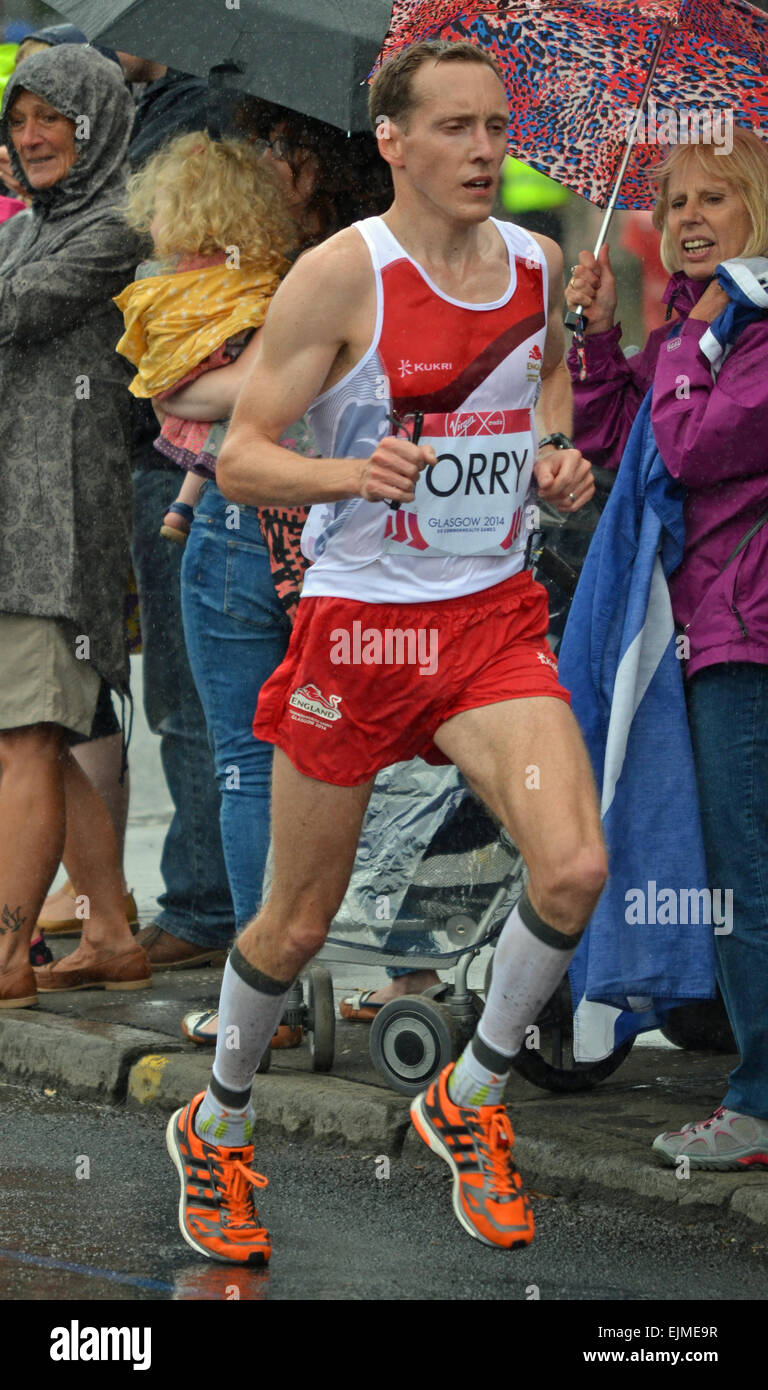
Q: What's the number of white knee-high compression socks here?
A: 2